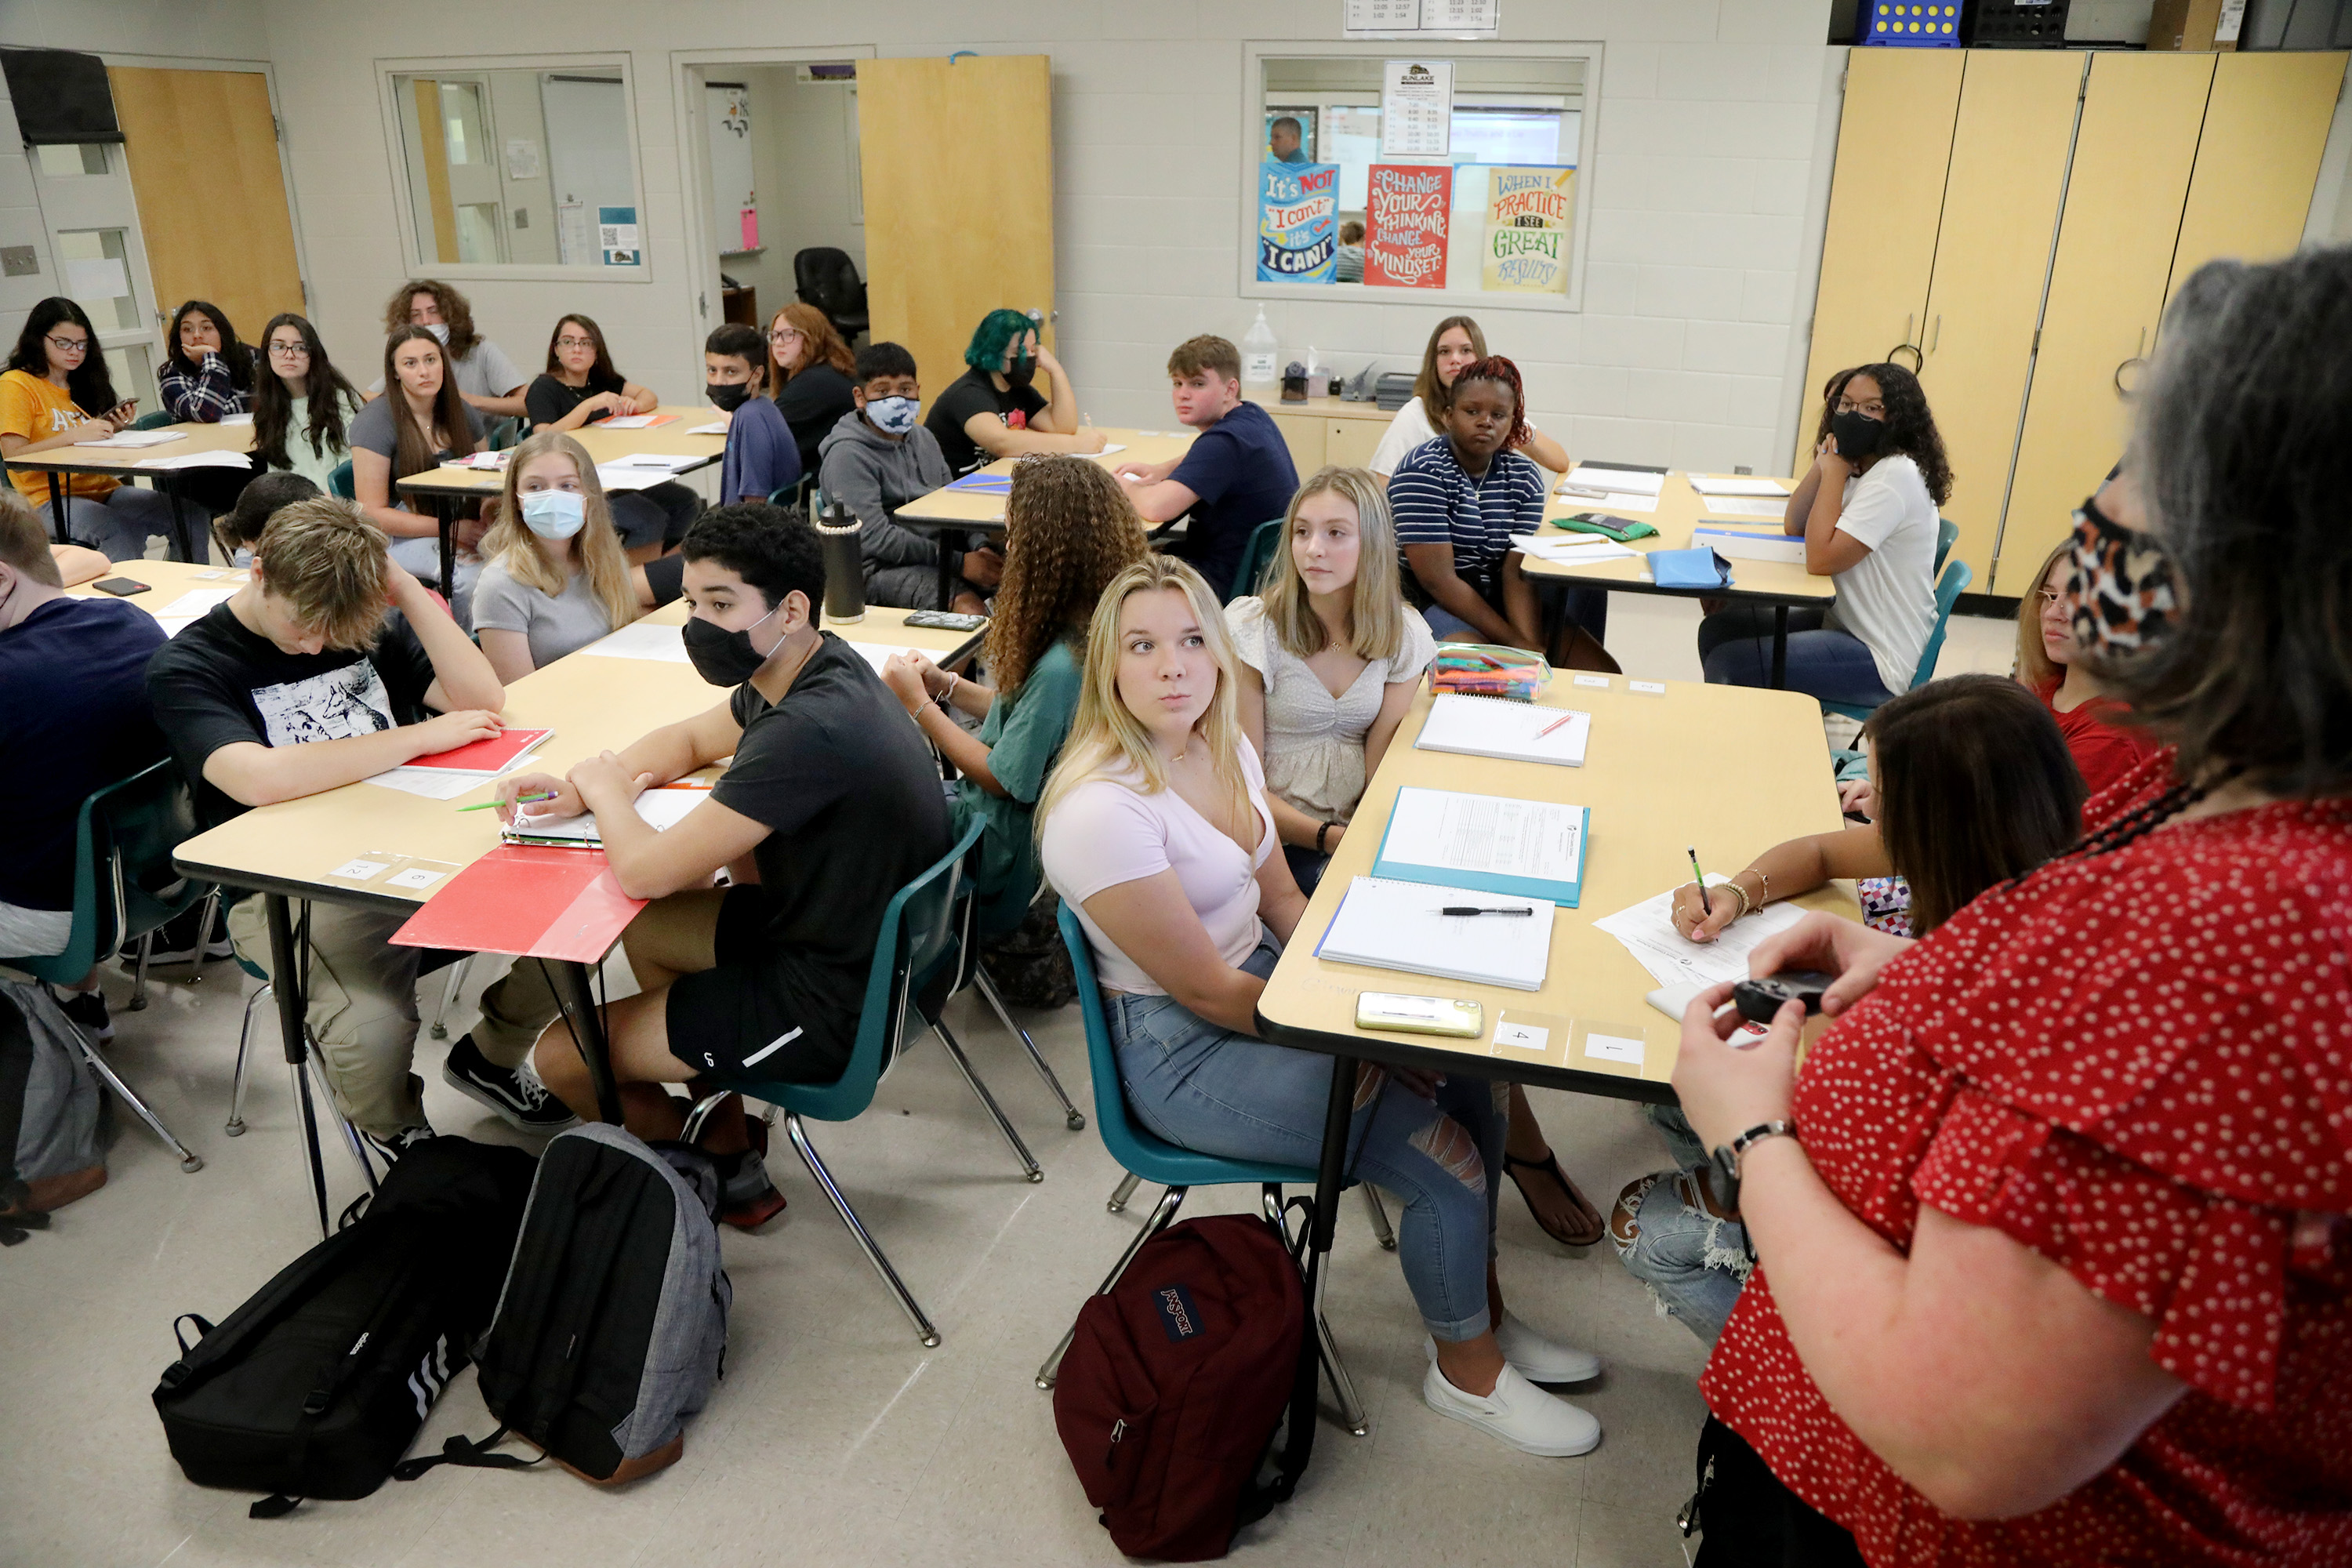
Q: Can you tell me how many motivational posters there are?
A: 3